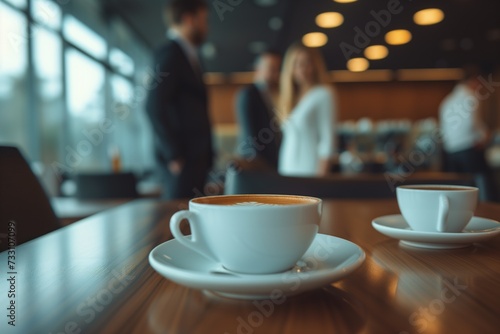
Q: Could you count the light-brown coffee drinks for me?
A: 1